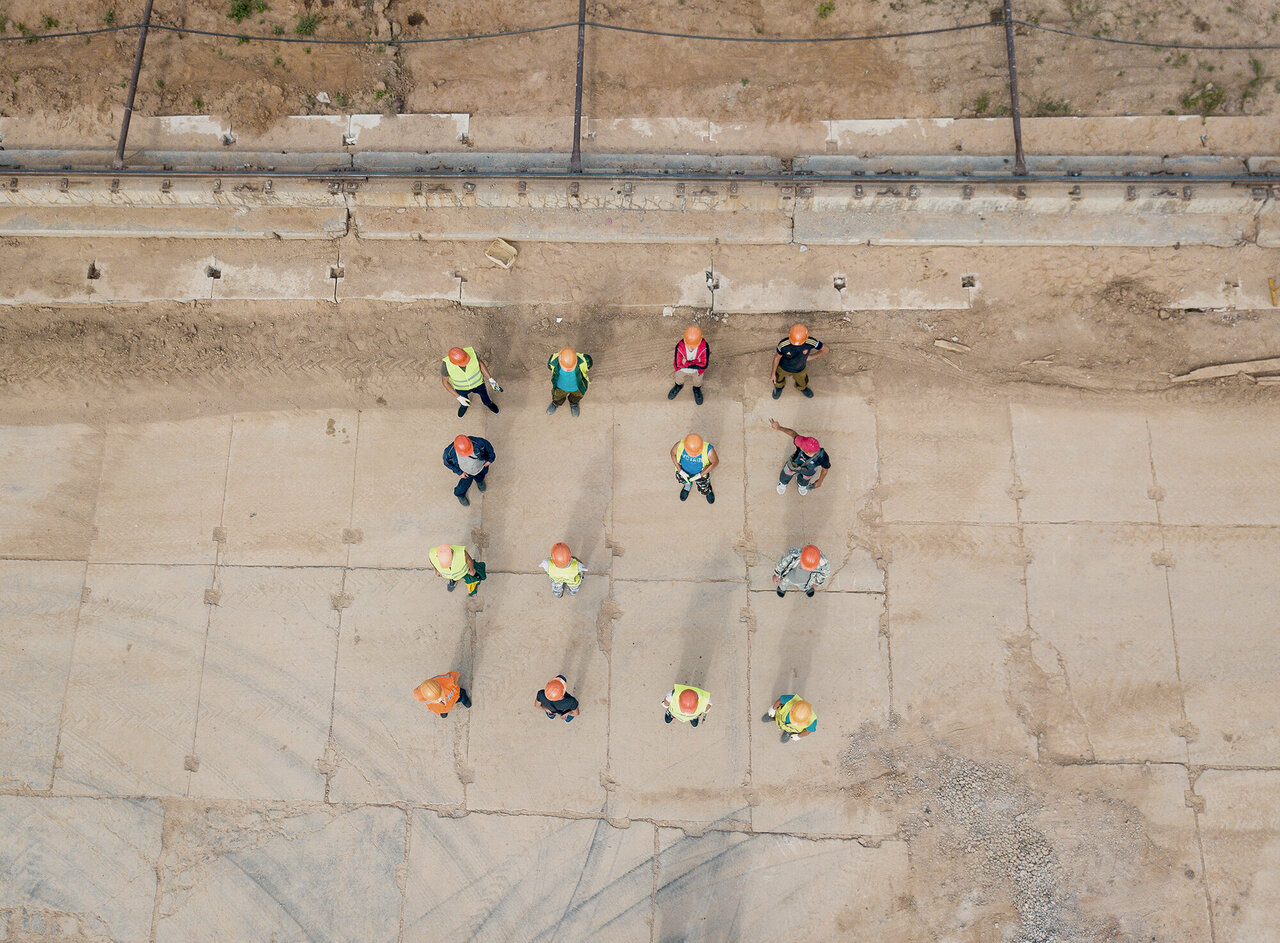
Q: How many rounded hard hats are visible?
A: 13